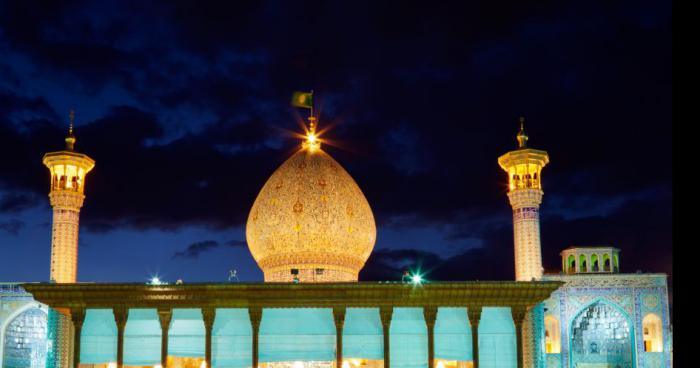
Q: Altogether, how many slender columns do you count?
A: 10